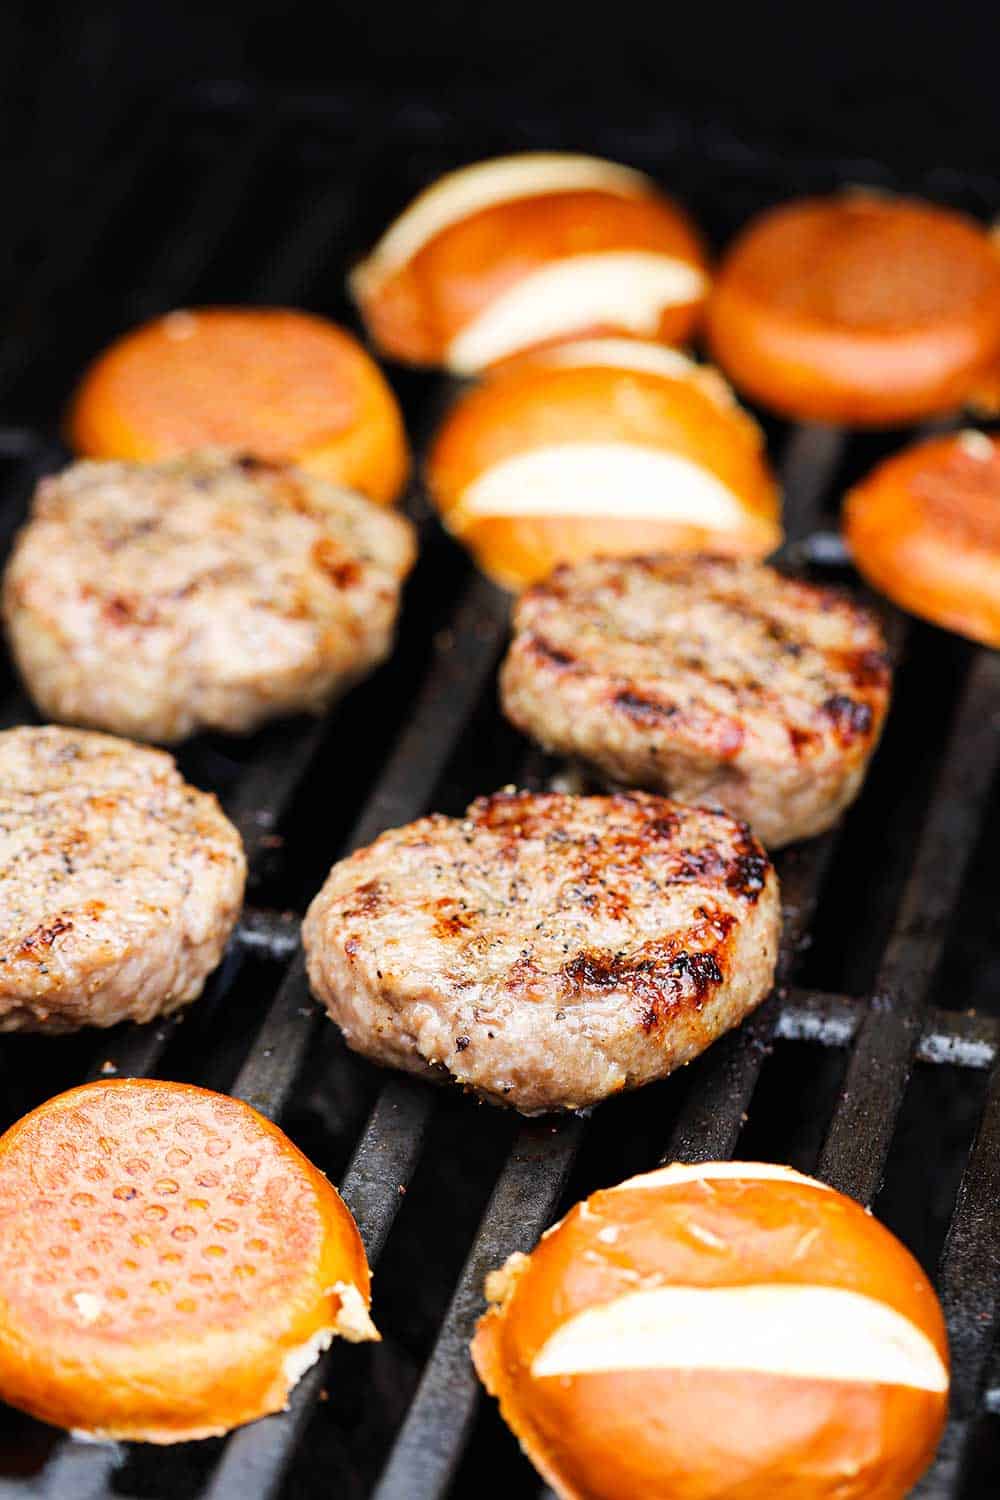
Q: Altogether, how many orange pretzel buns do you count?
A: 7